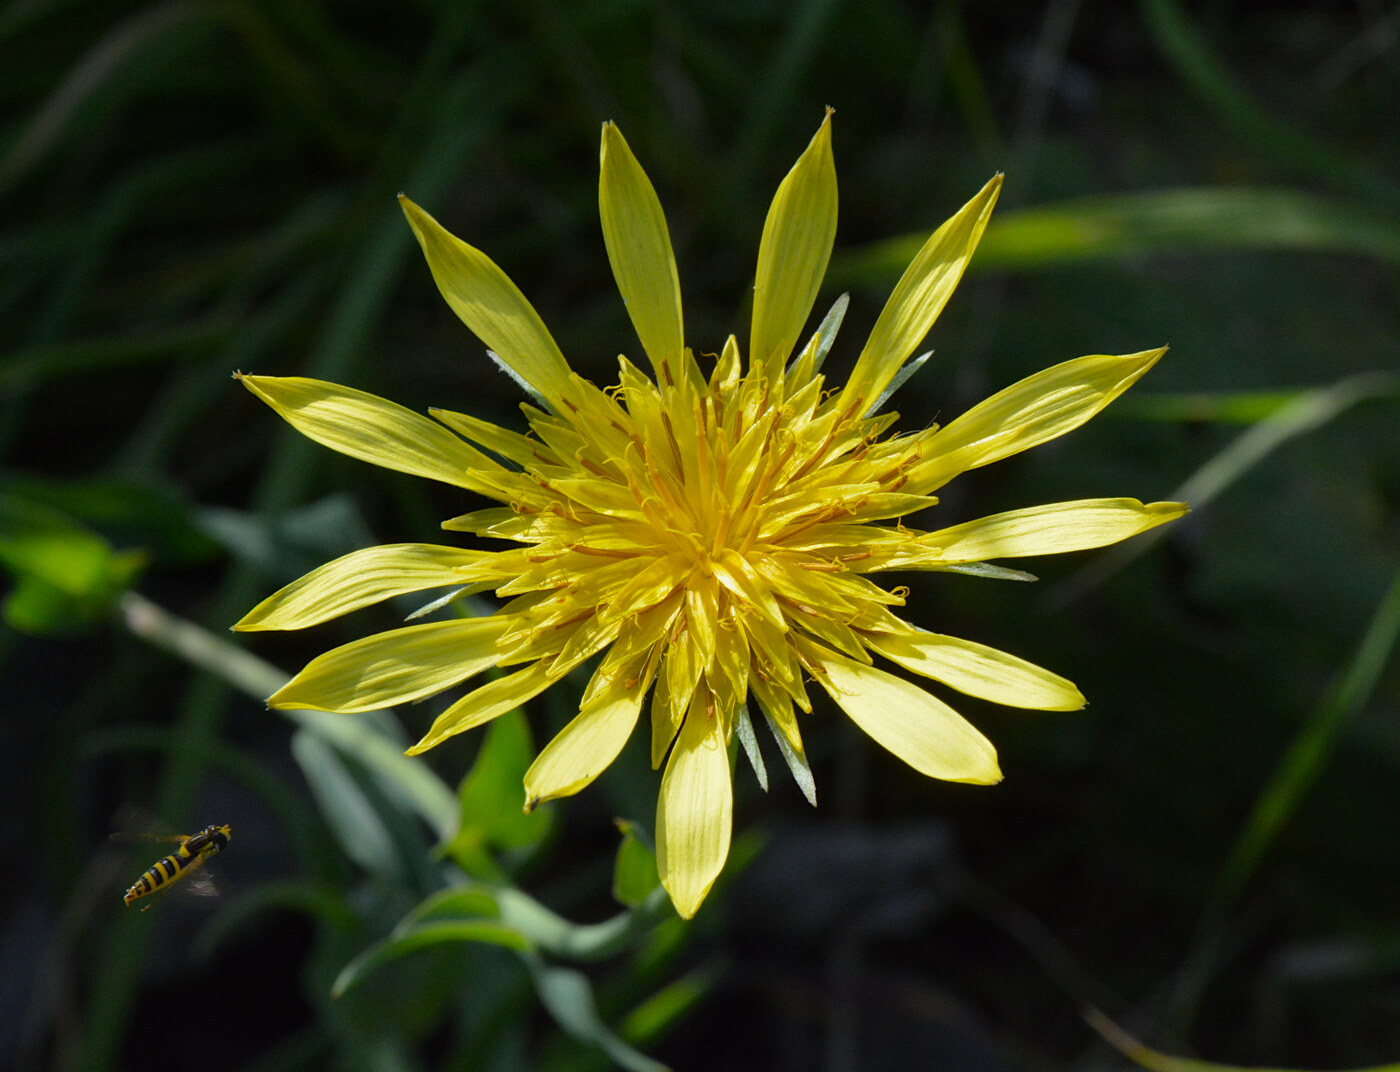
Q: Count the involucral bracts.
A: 7